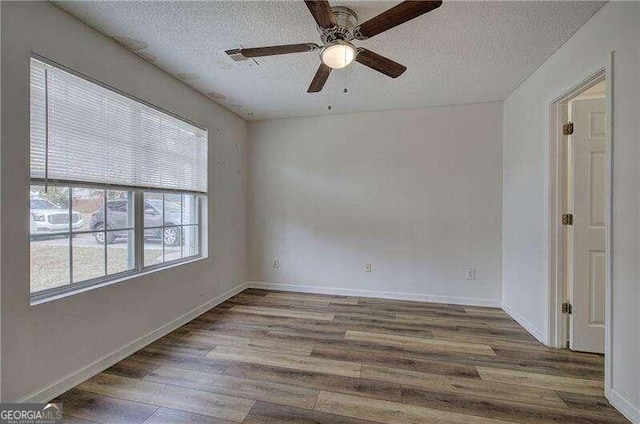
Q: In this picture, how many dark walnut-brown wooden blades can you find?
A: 5